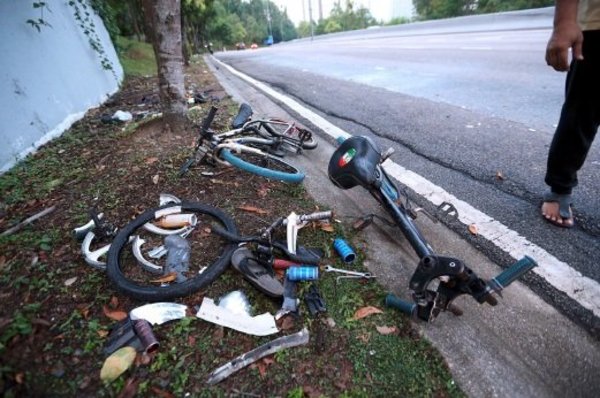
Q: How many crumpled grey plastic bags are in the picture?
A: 1